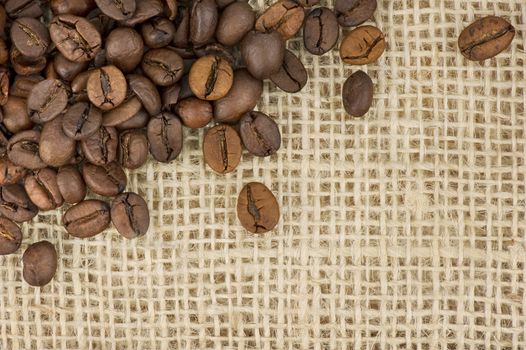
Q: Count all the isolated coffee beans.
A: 4